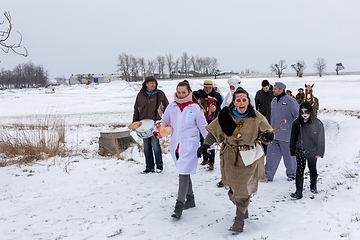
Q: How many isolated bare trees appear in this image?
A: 4